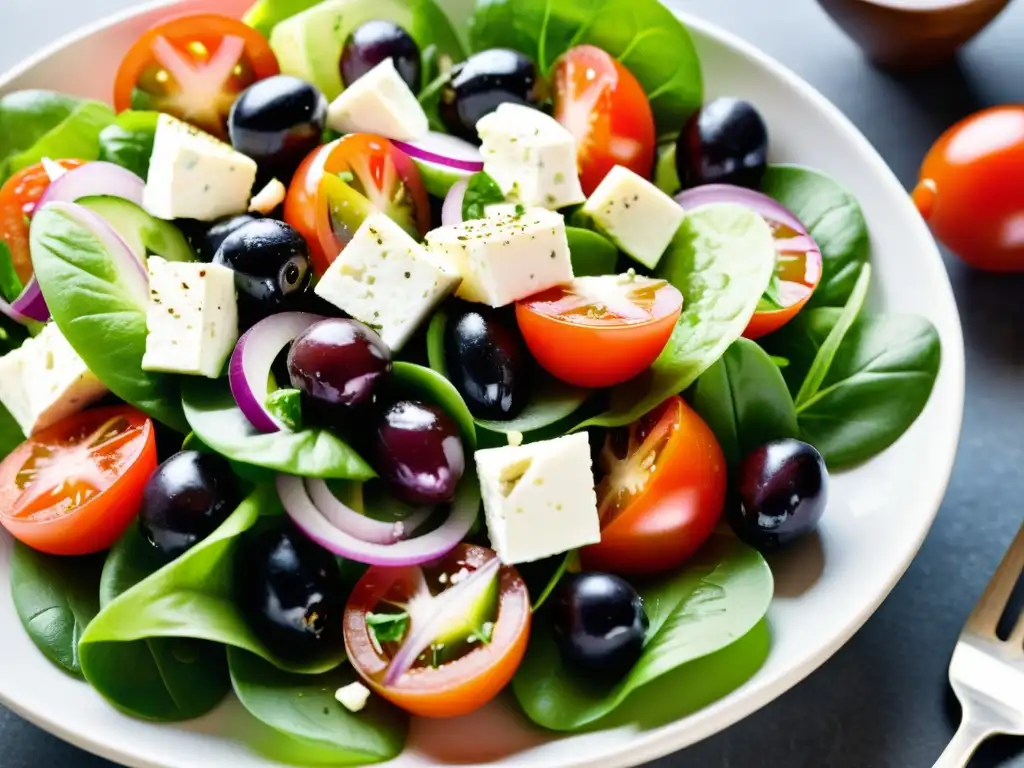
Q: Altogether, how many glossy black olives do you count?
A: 13